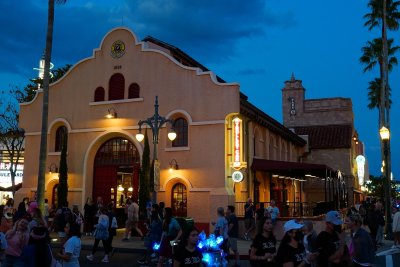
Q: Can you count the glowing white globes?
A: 2